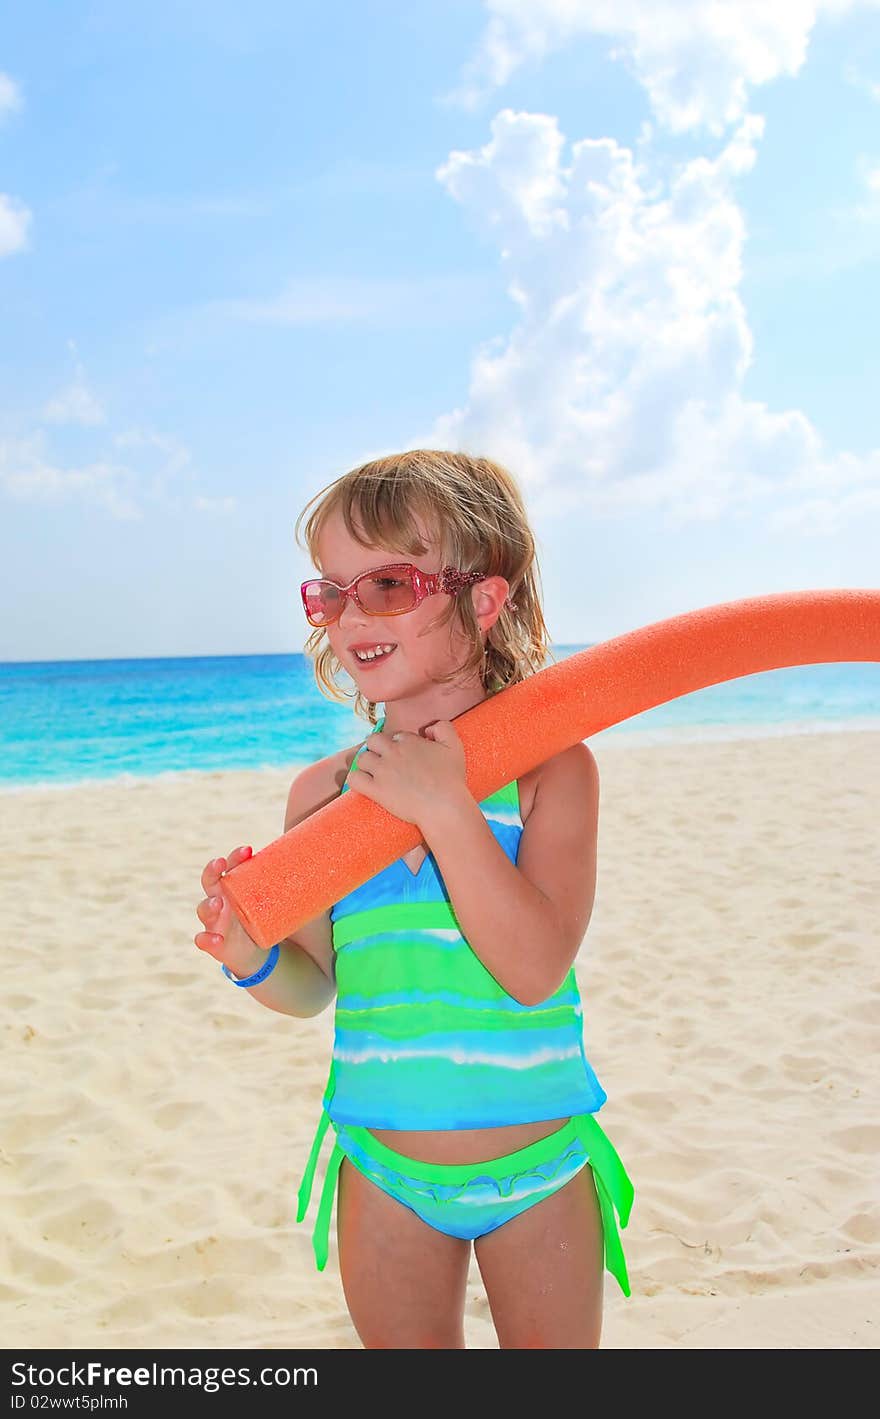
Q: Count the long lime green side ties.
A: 4